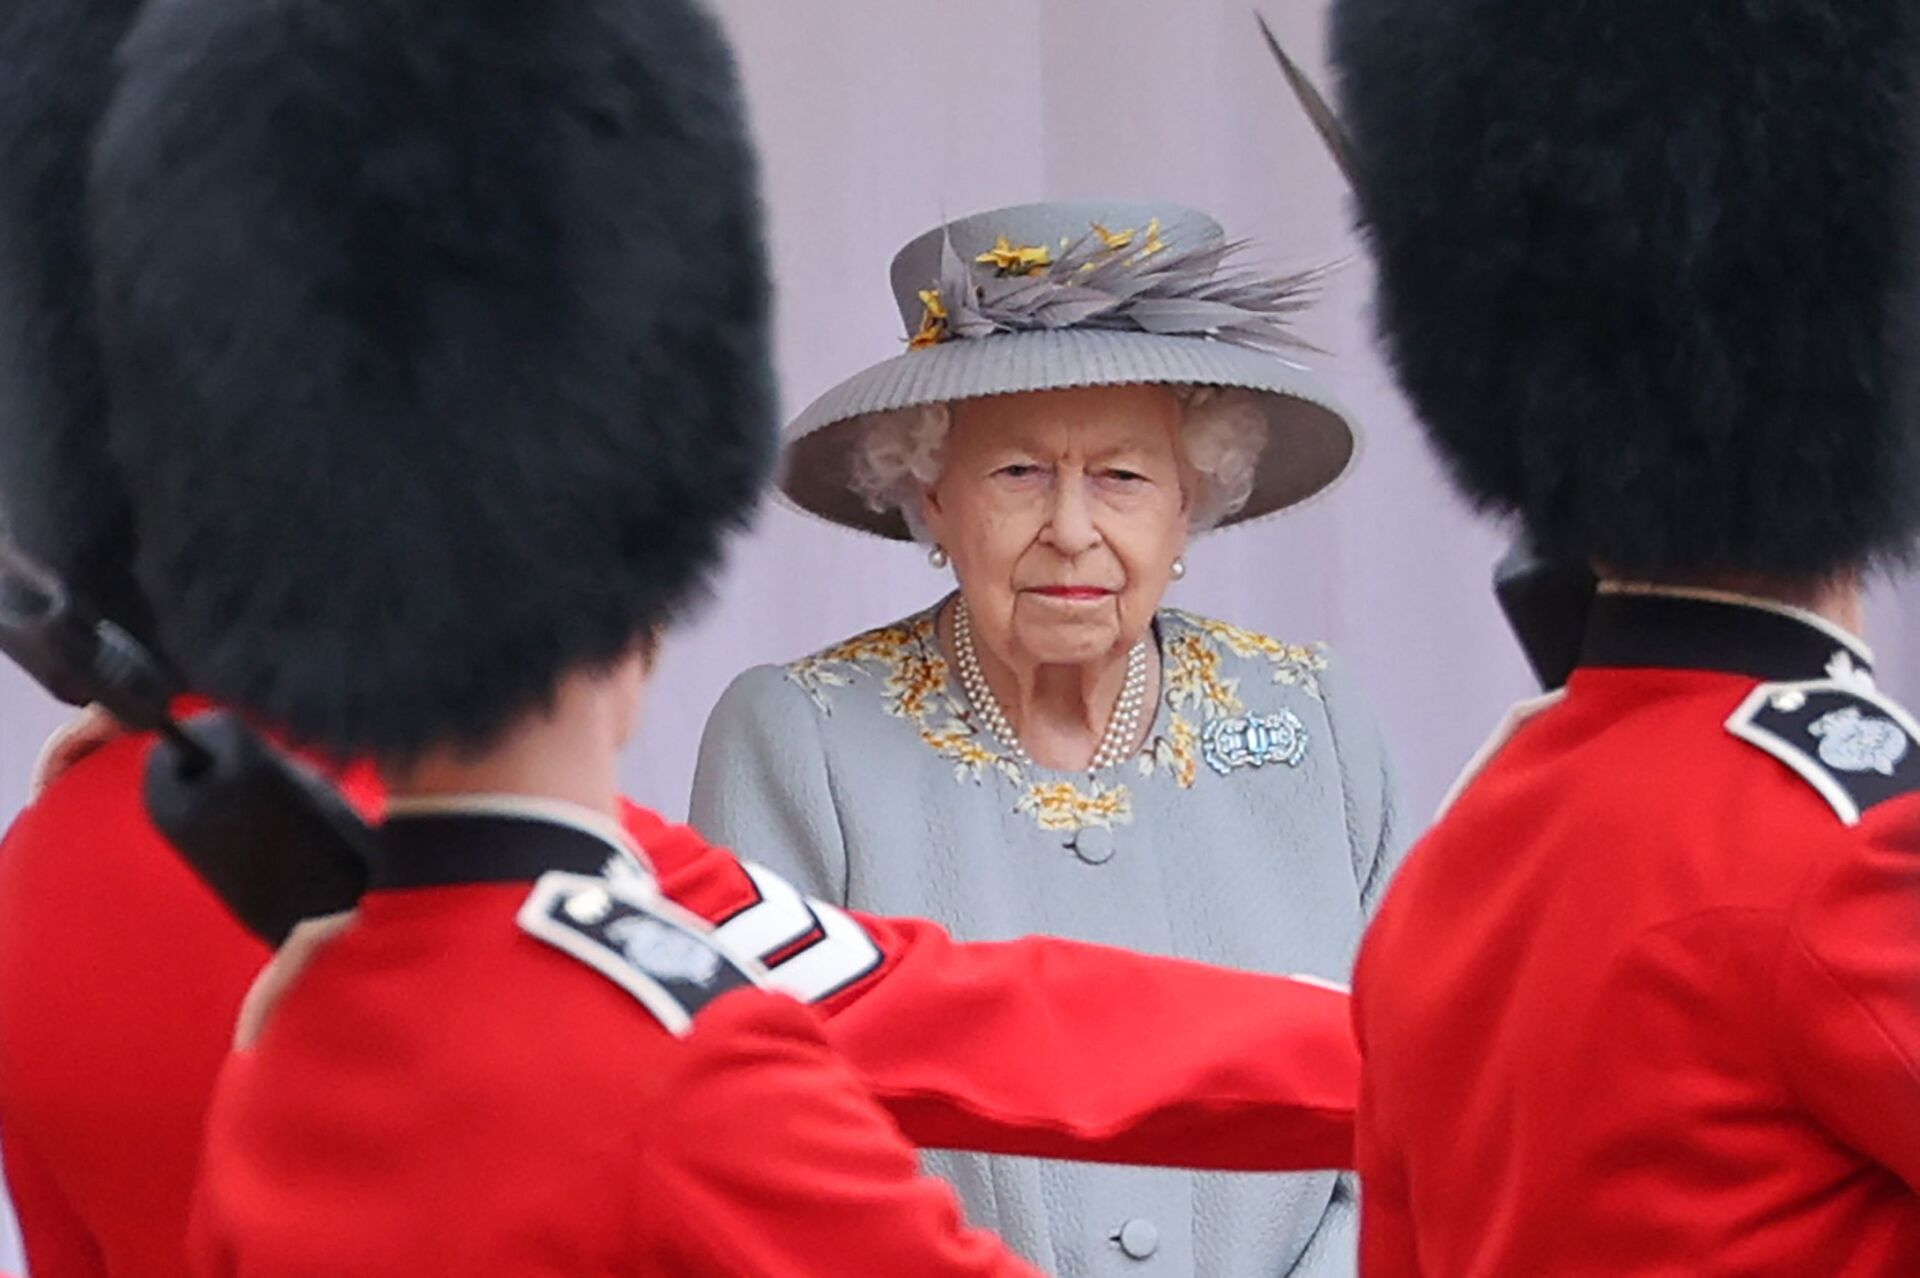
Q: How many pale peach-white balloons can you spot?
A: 0